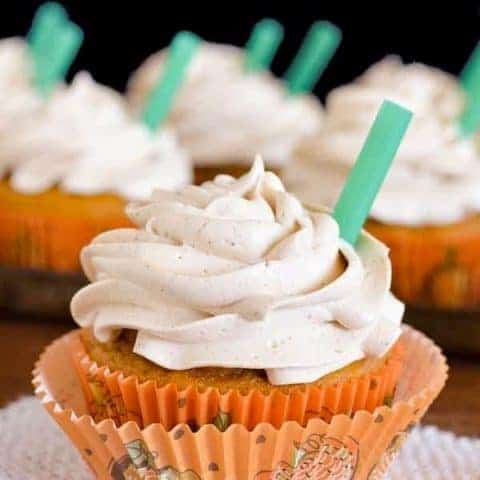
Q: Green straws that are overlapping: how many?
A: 2